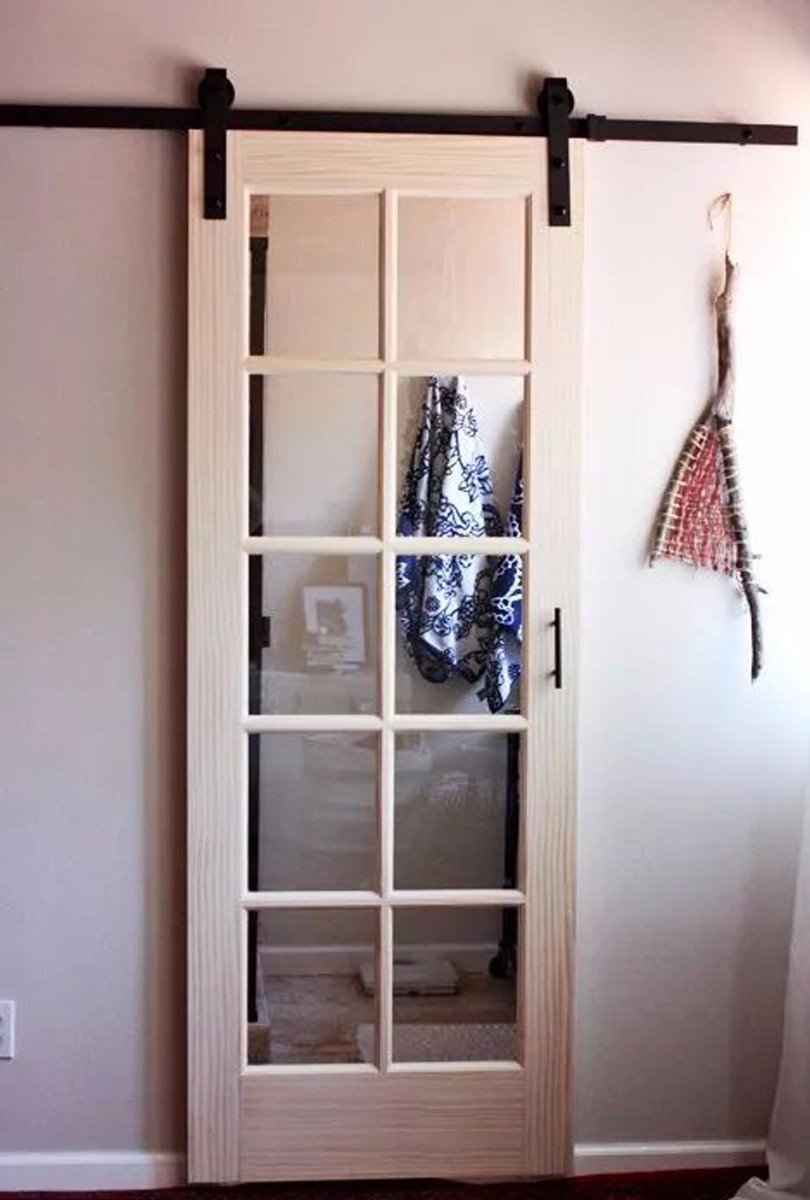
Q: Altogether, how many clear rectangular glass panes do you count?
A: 10